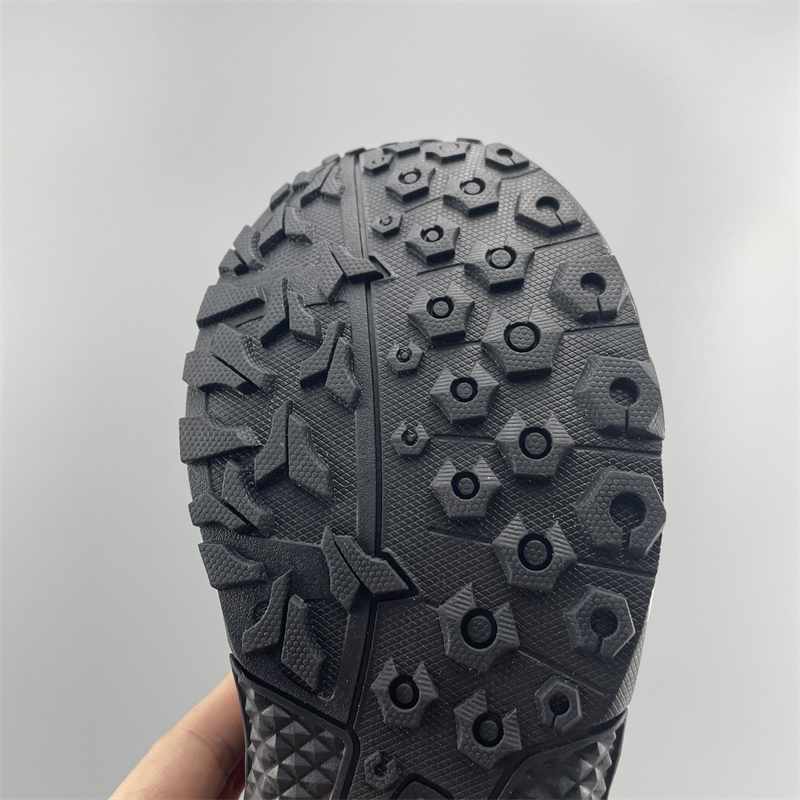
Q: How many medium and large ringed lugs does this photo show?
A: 13